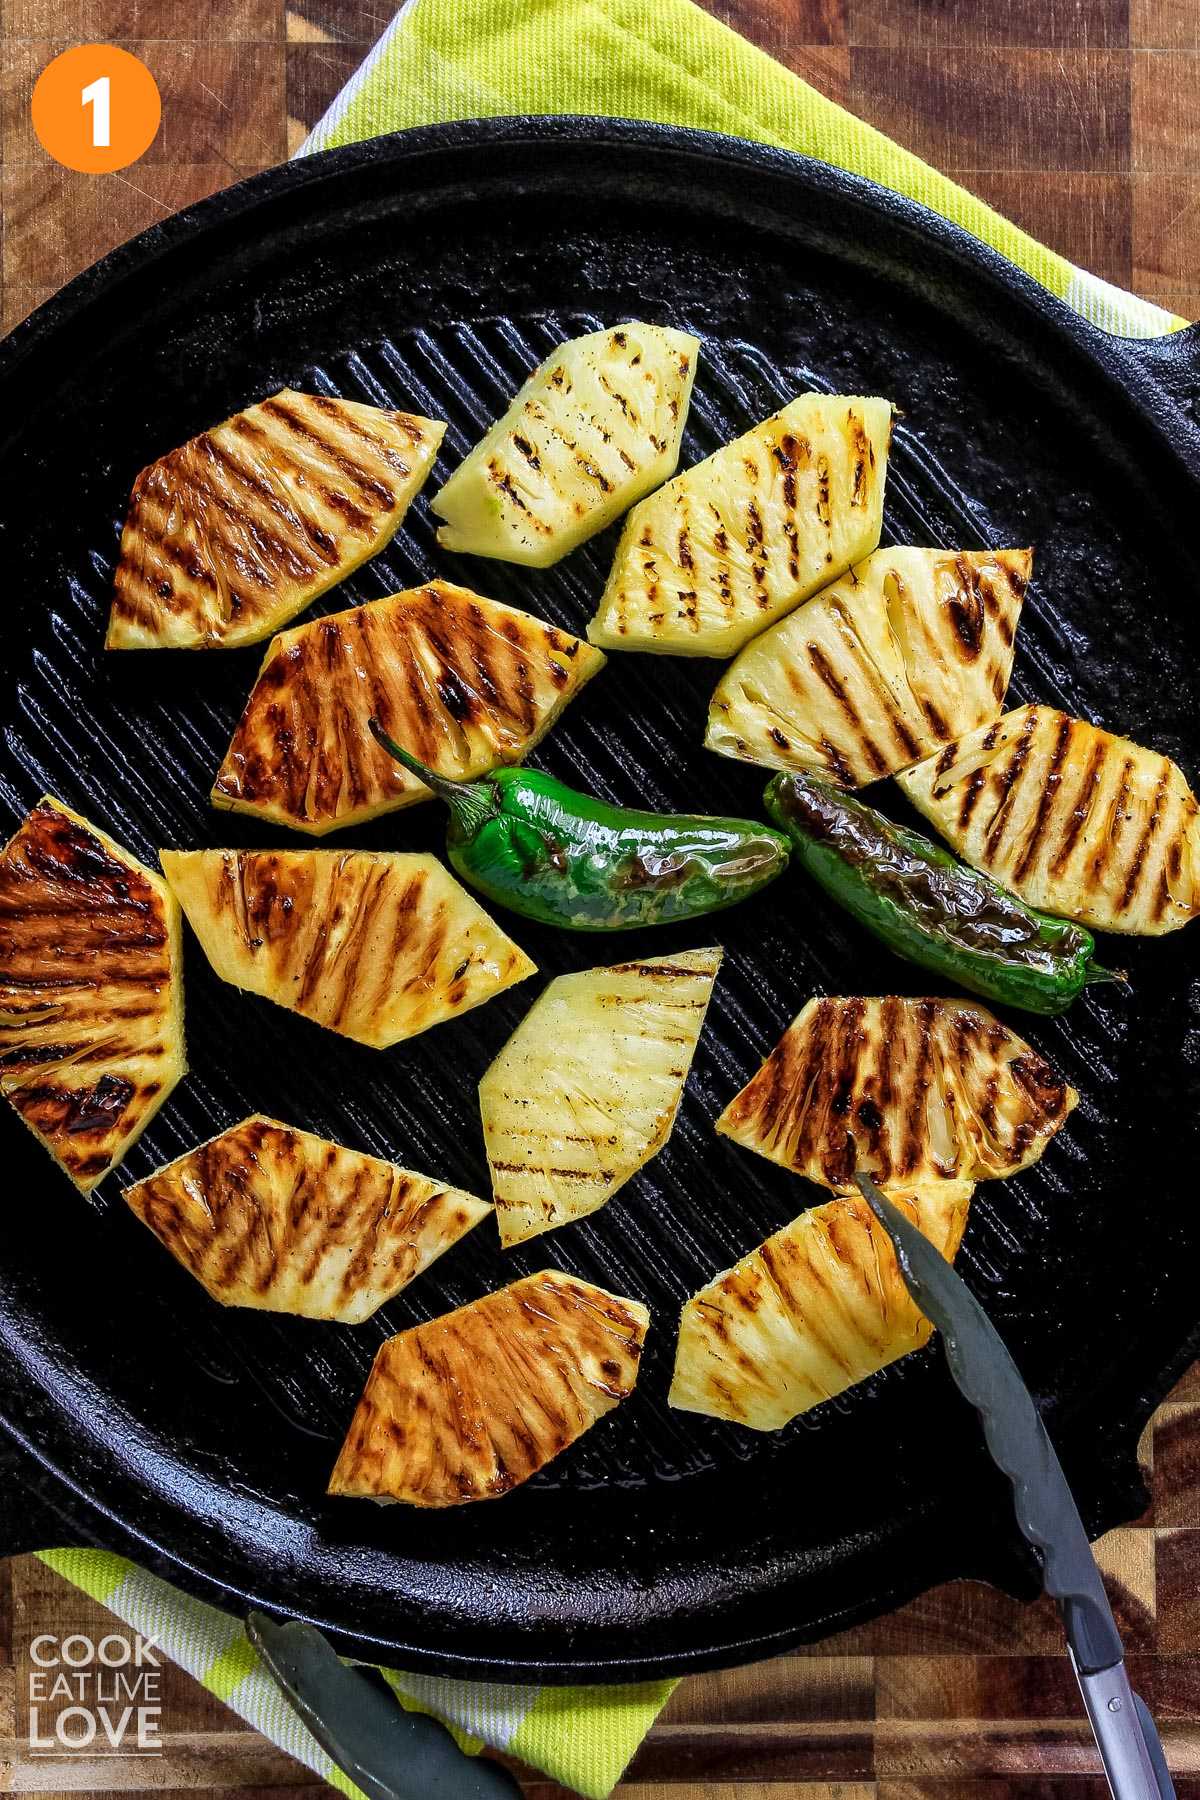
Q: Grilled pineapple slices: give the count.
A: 13